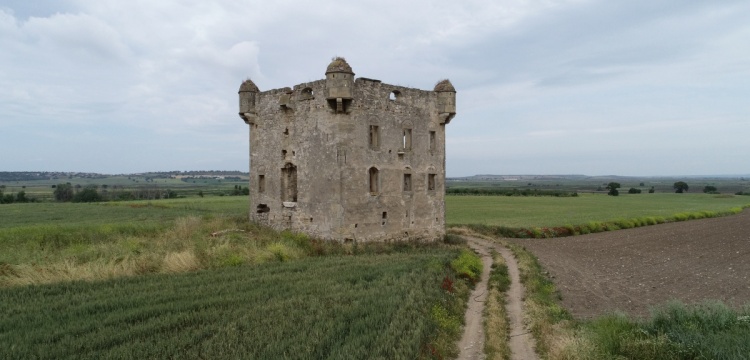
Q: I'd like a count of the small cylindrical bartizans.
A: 3